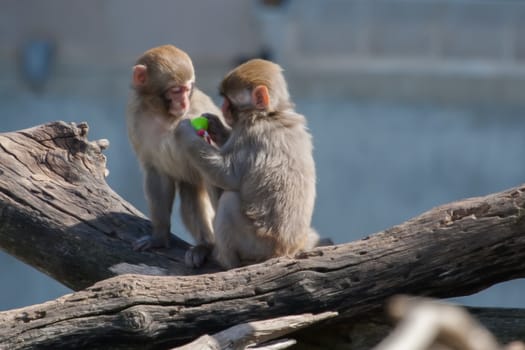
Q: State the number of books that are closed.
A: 0